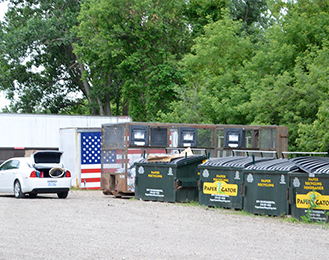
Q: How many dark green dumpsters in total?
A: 4